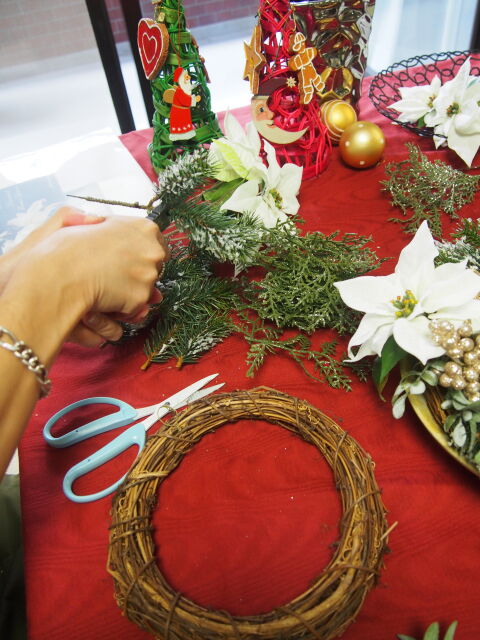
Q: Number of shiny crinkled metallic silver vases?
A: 1